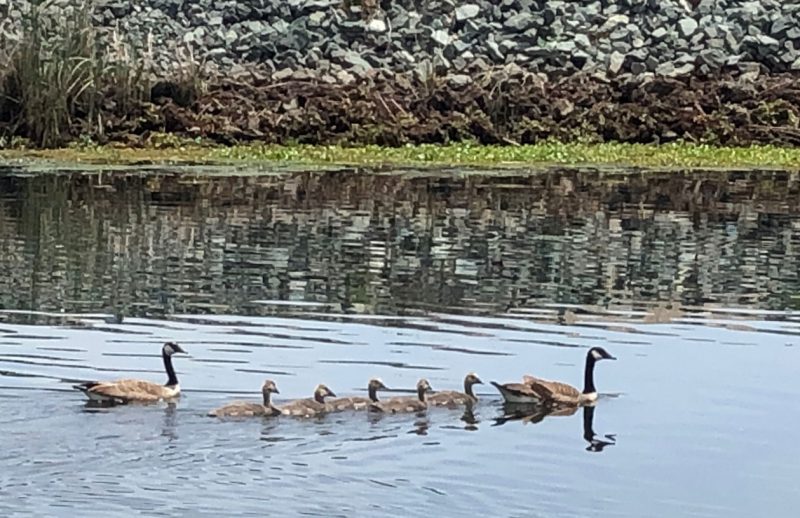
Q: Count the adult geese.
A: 2